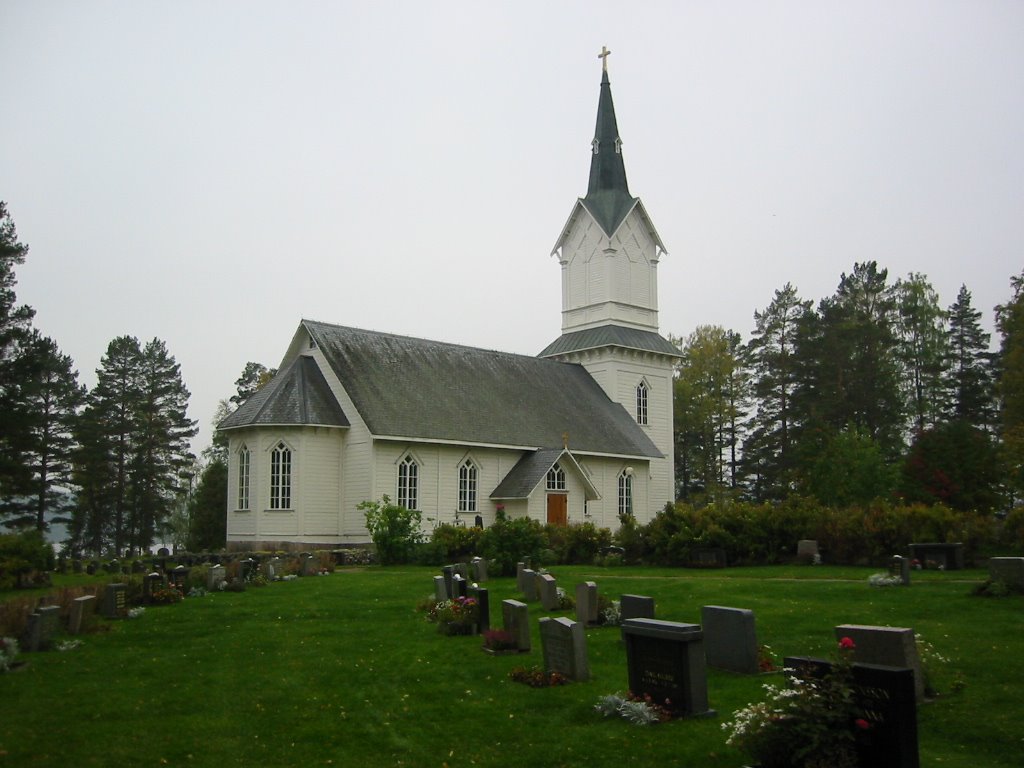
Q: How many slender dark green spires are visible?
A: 1